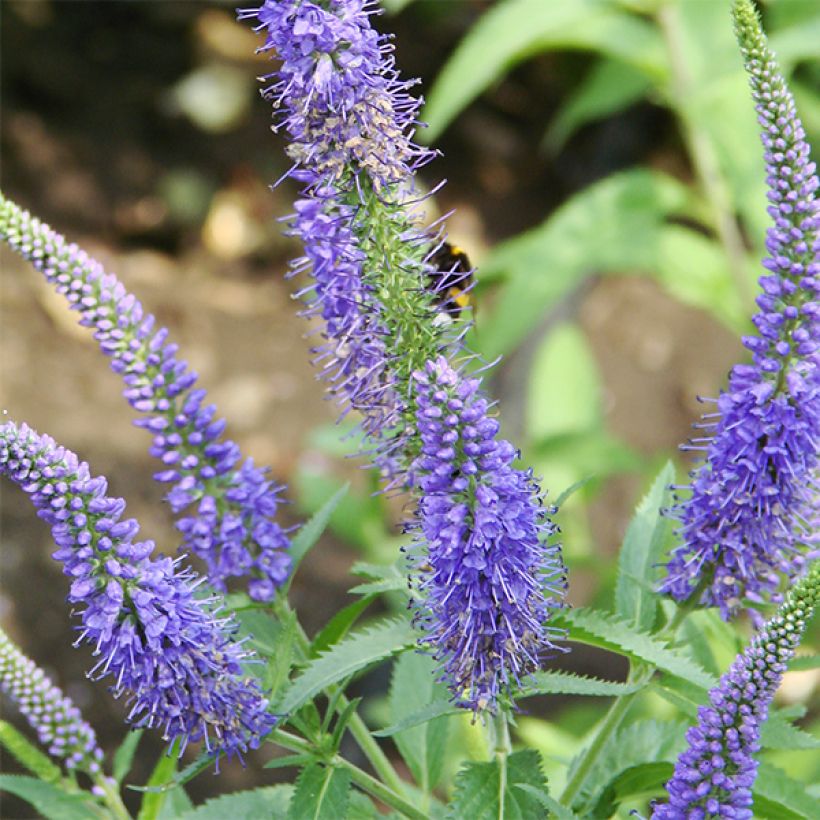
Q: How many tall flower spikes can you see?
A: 7